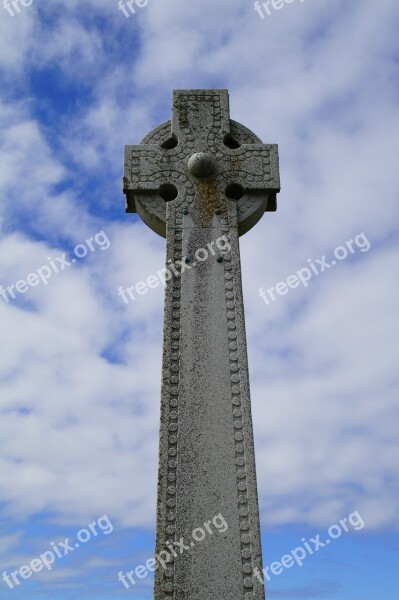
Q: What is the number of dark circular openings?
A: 4